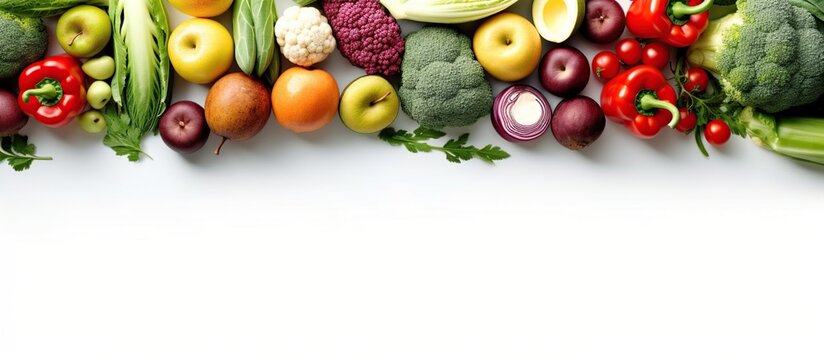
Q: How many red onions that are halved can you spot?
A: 1